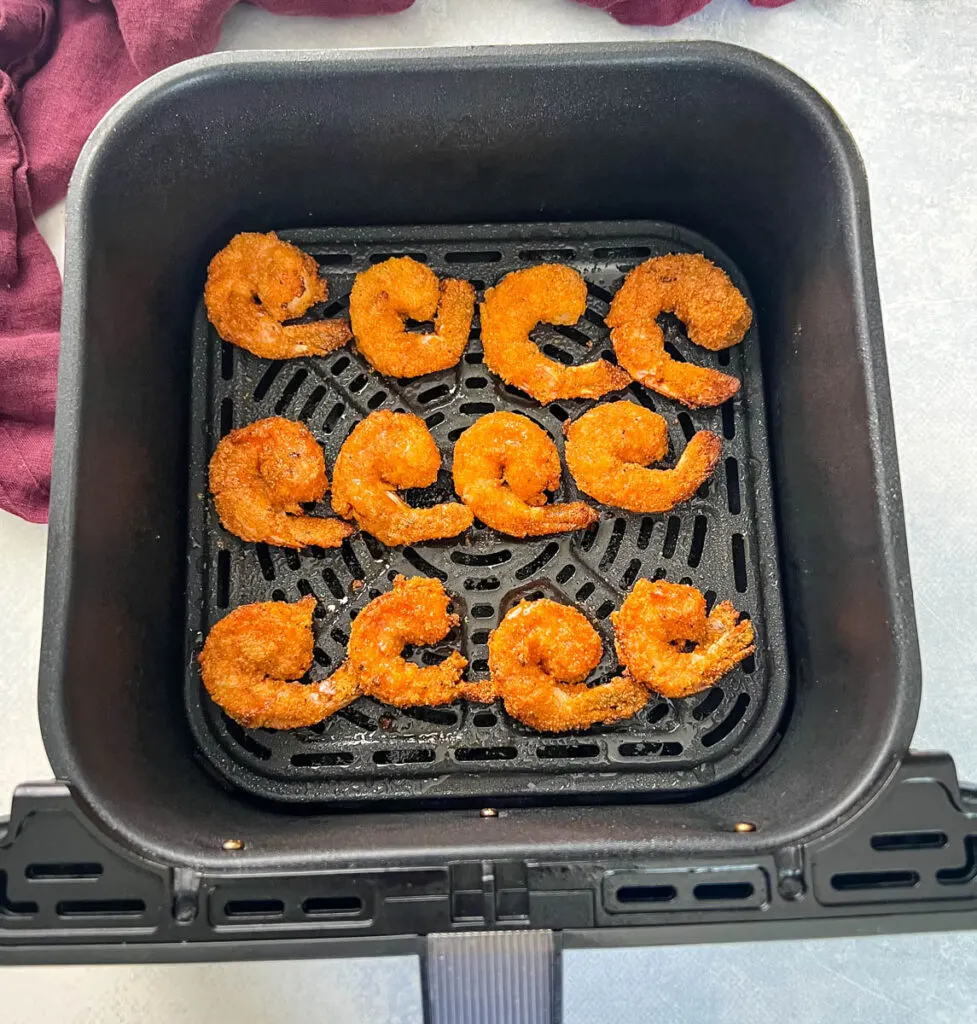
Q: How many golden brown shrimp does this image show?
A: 12